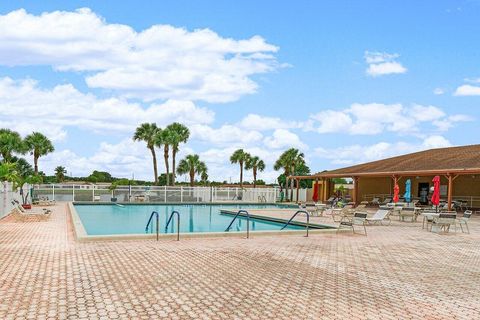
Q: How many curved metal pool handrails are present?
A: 4